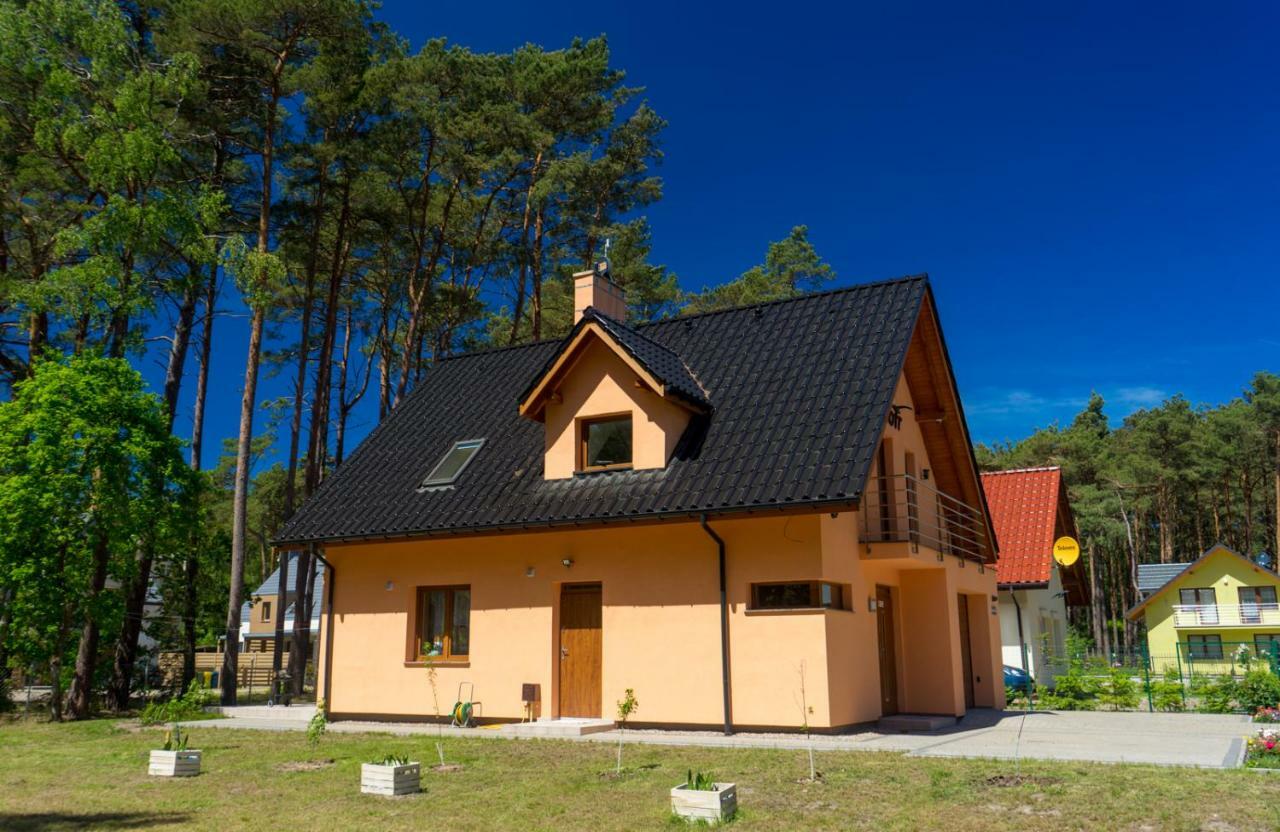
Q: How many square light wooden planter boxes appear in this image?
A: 3